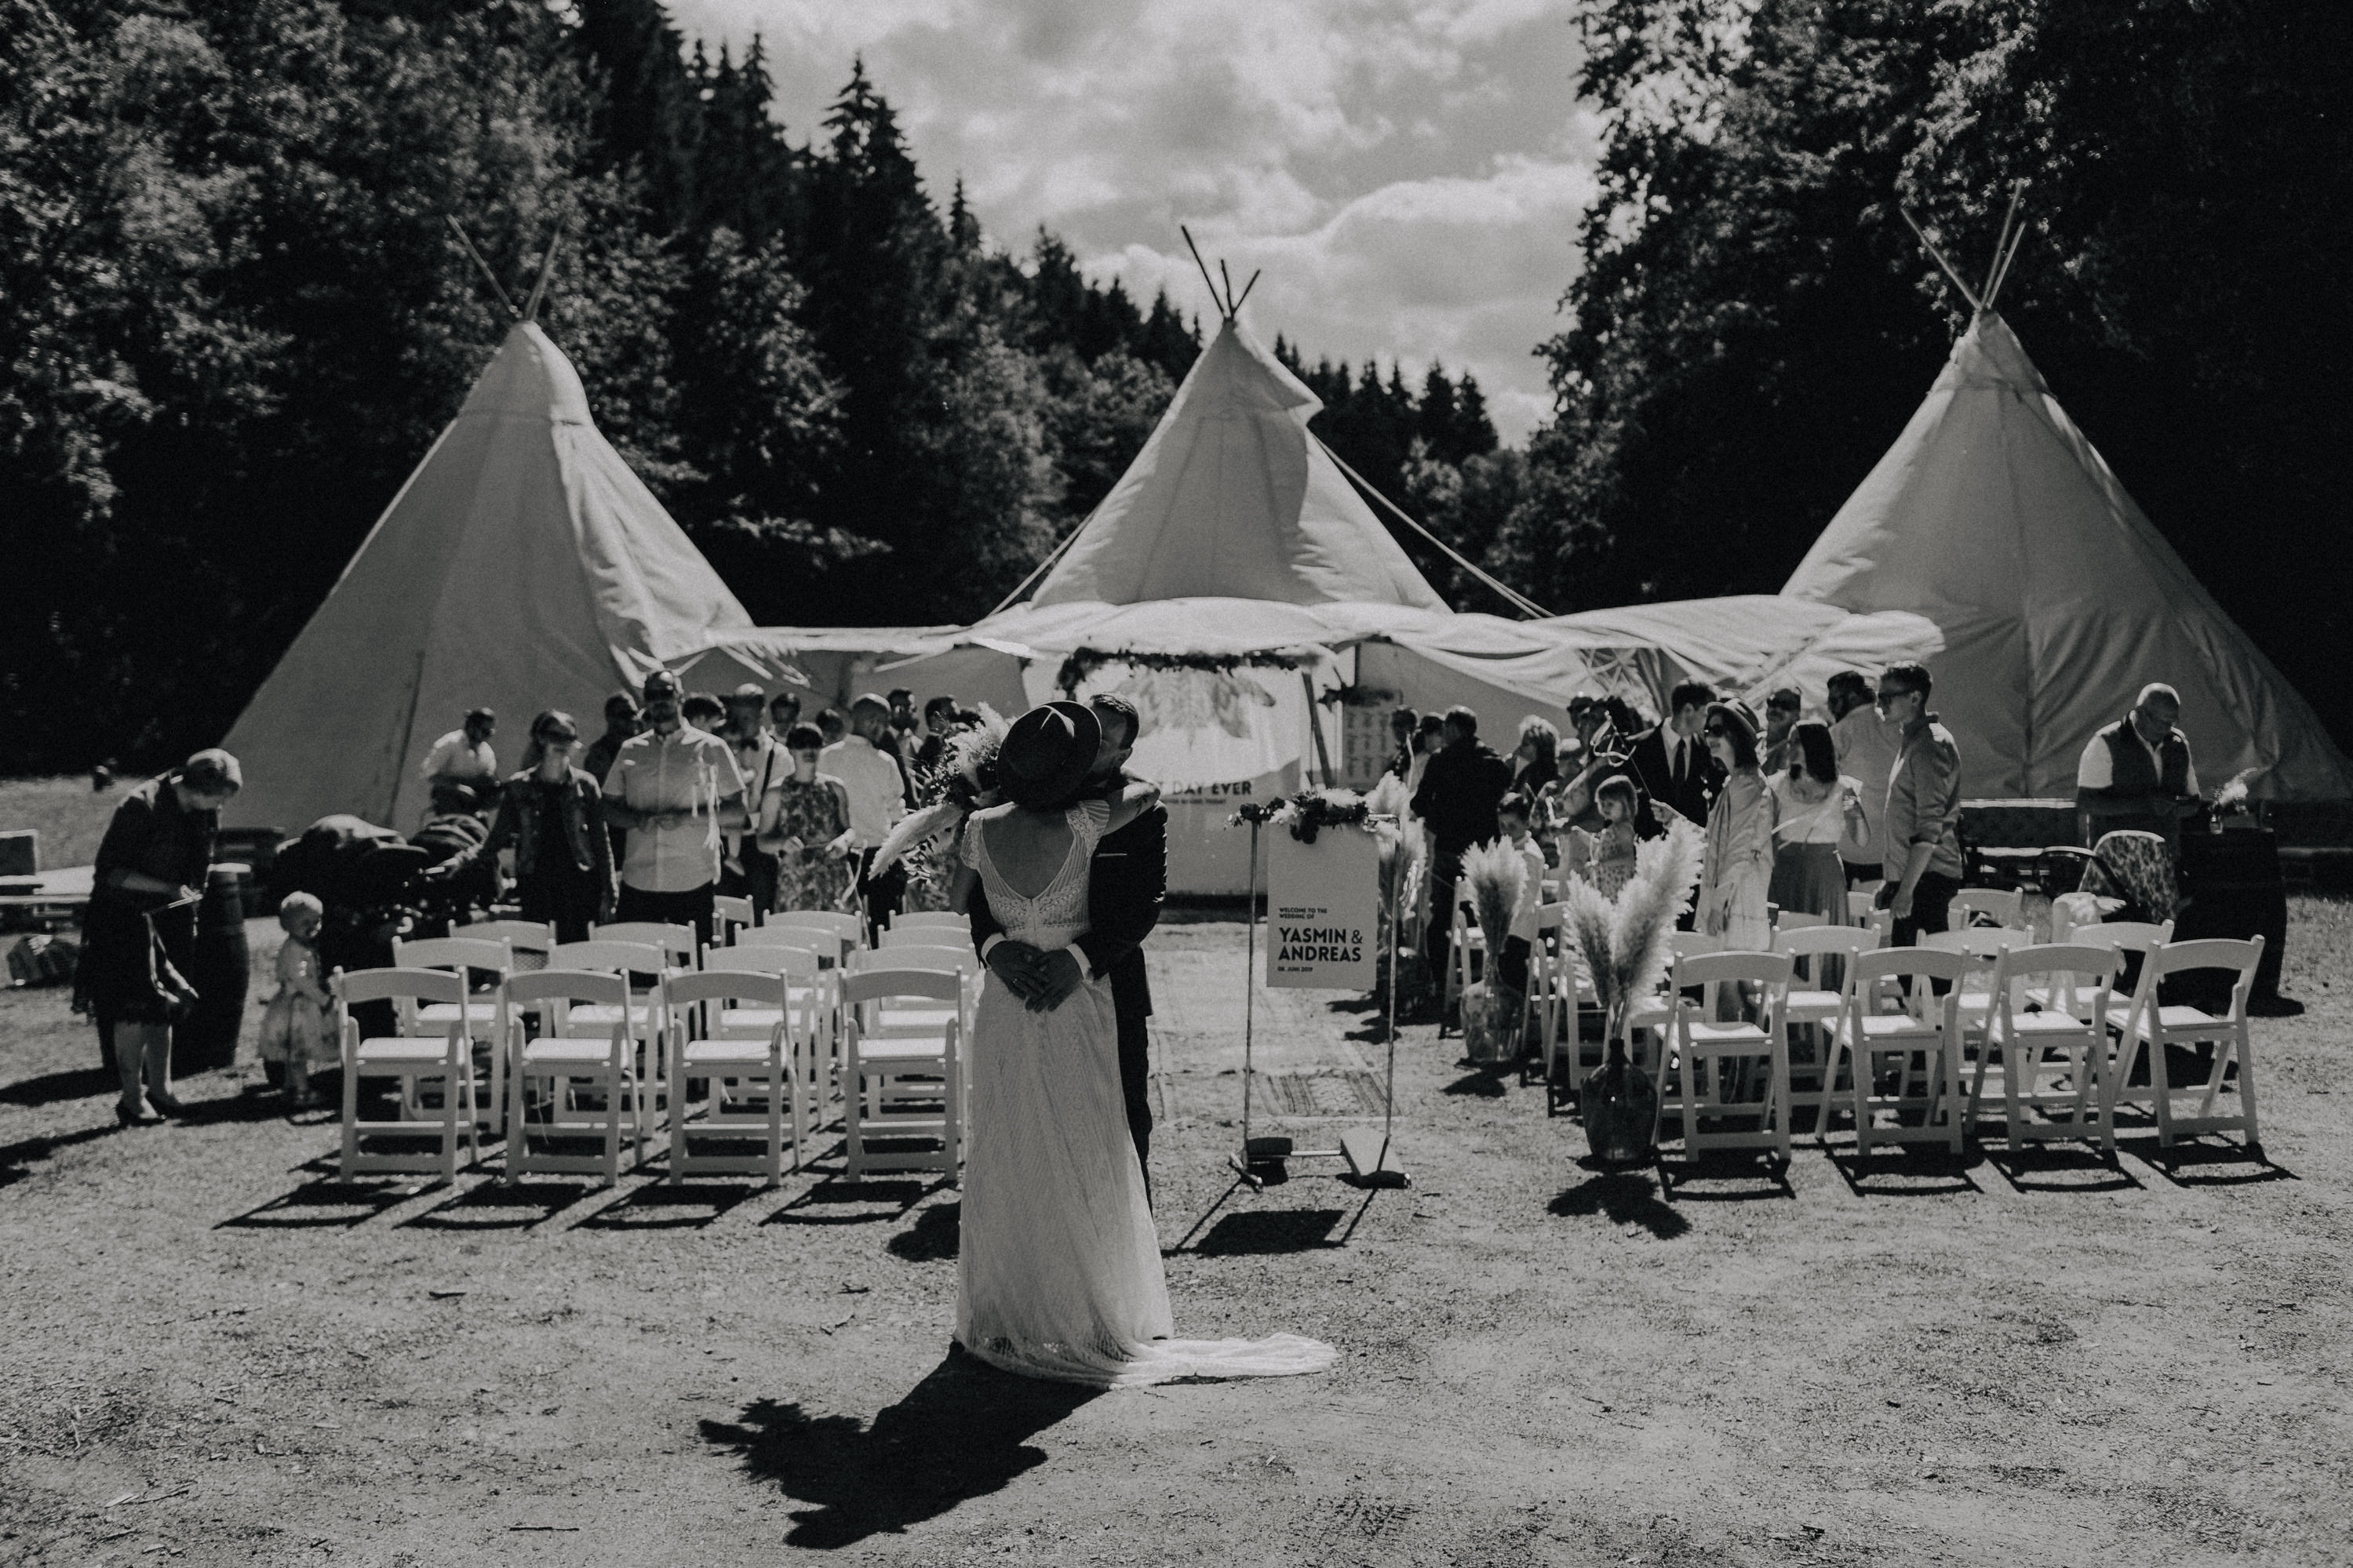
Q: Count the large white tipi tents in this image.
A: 3